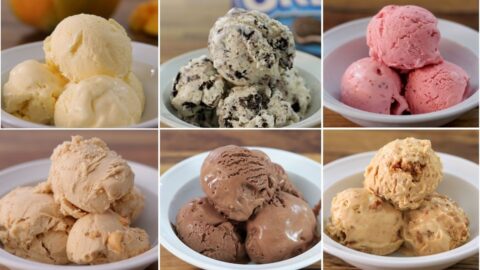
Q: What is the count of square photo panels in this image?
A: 6